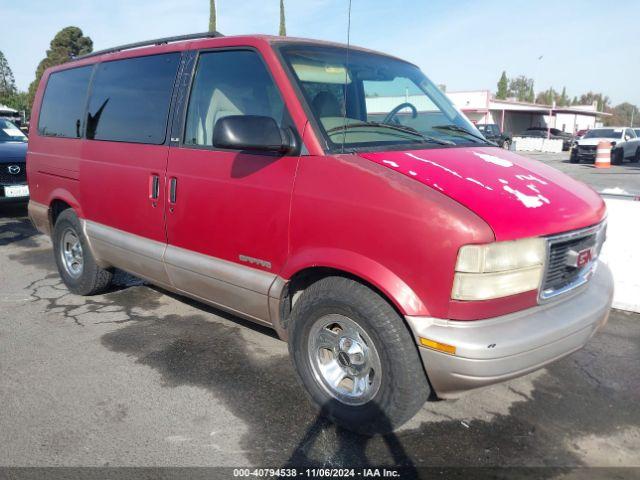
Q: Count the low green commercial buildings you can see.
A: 0